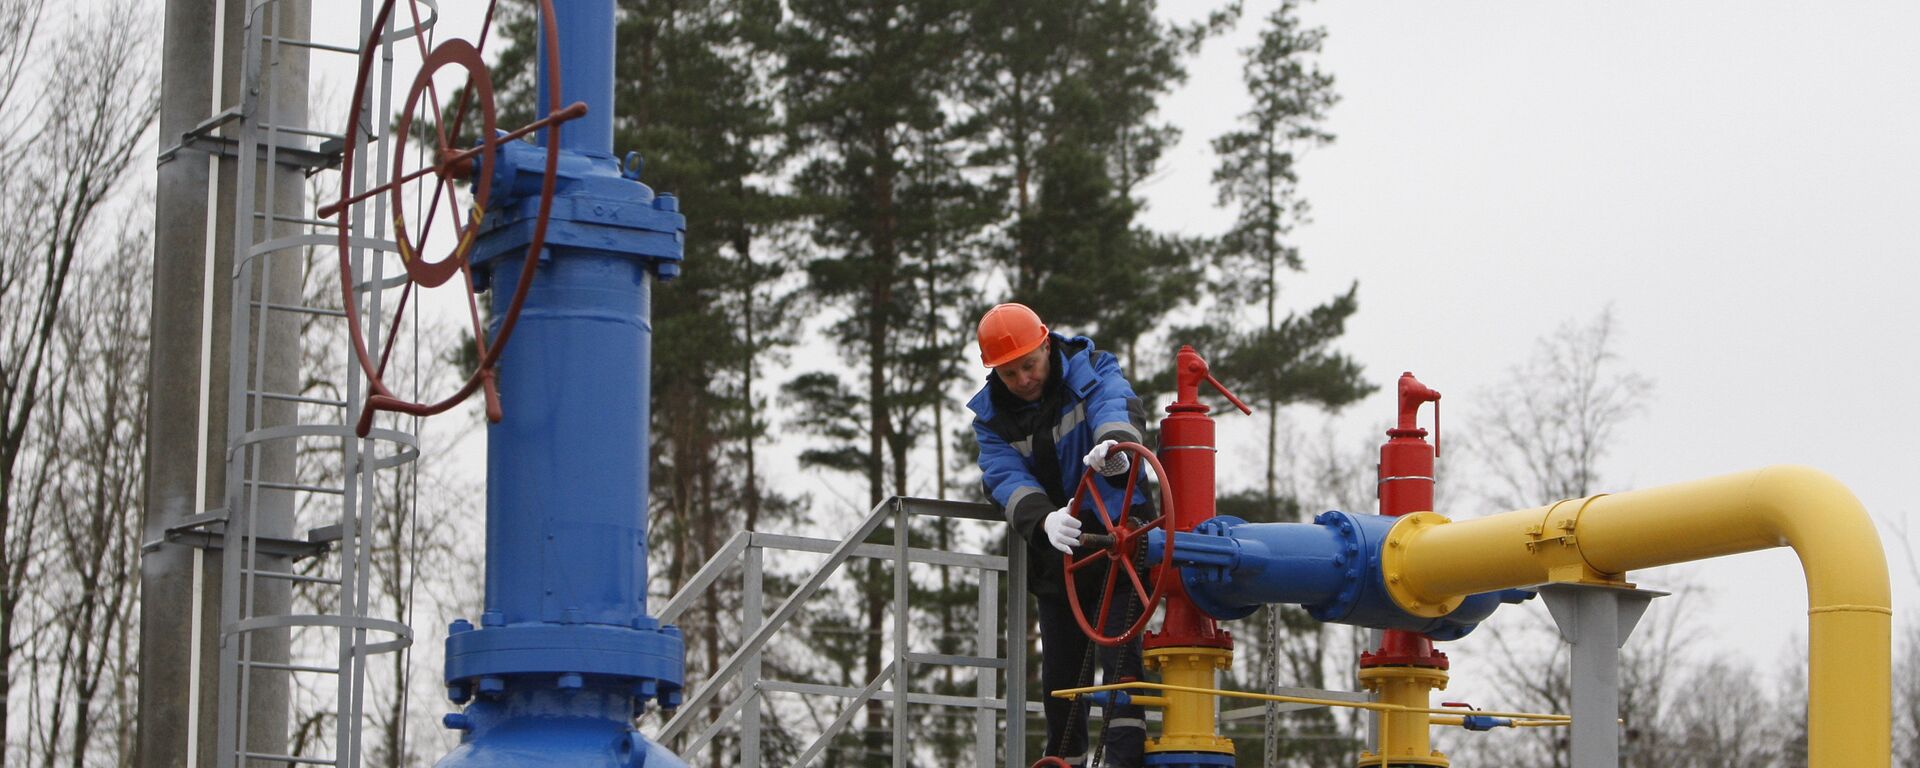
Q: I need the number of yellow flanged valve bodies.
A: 2